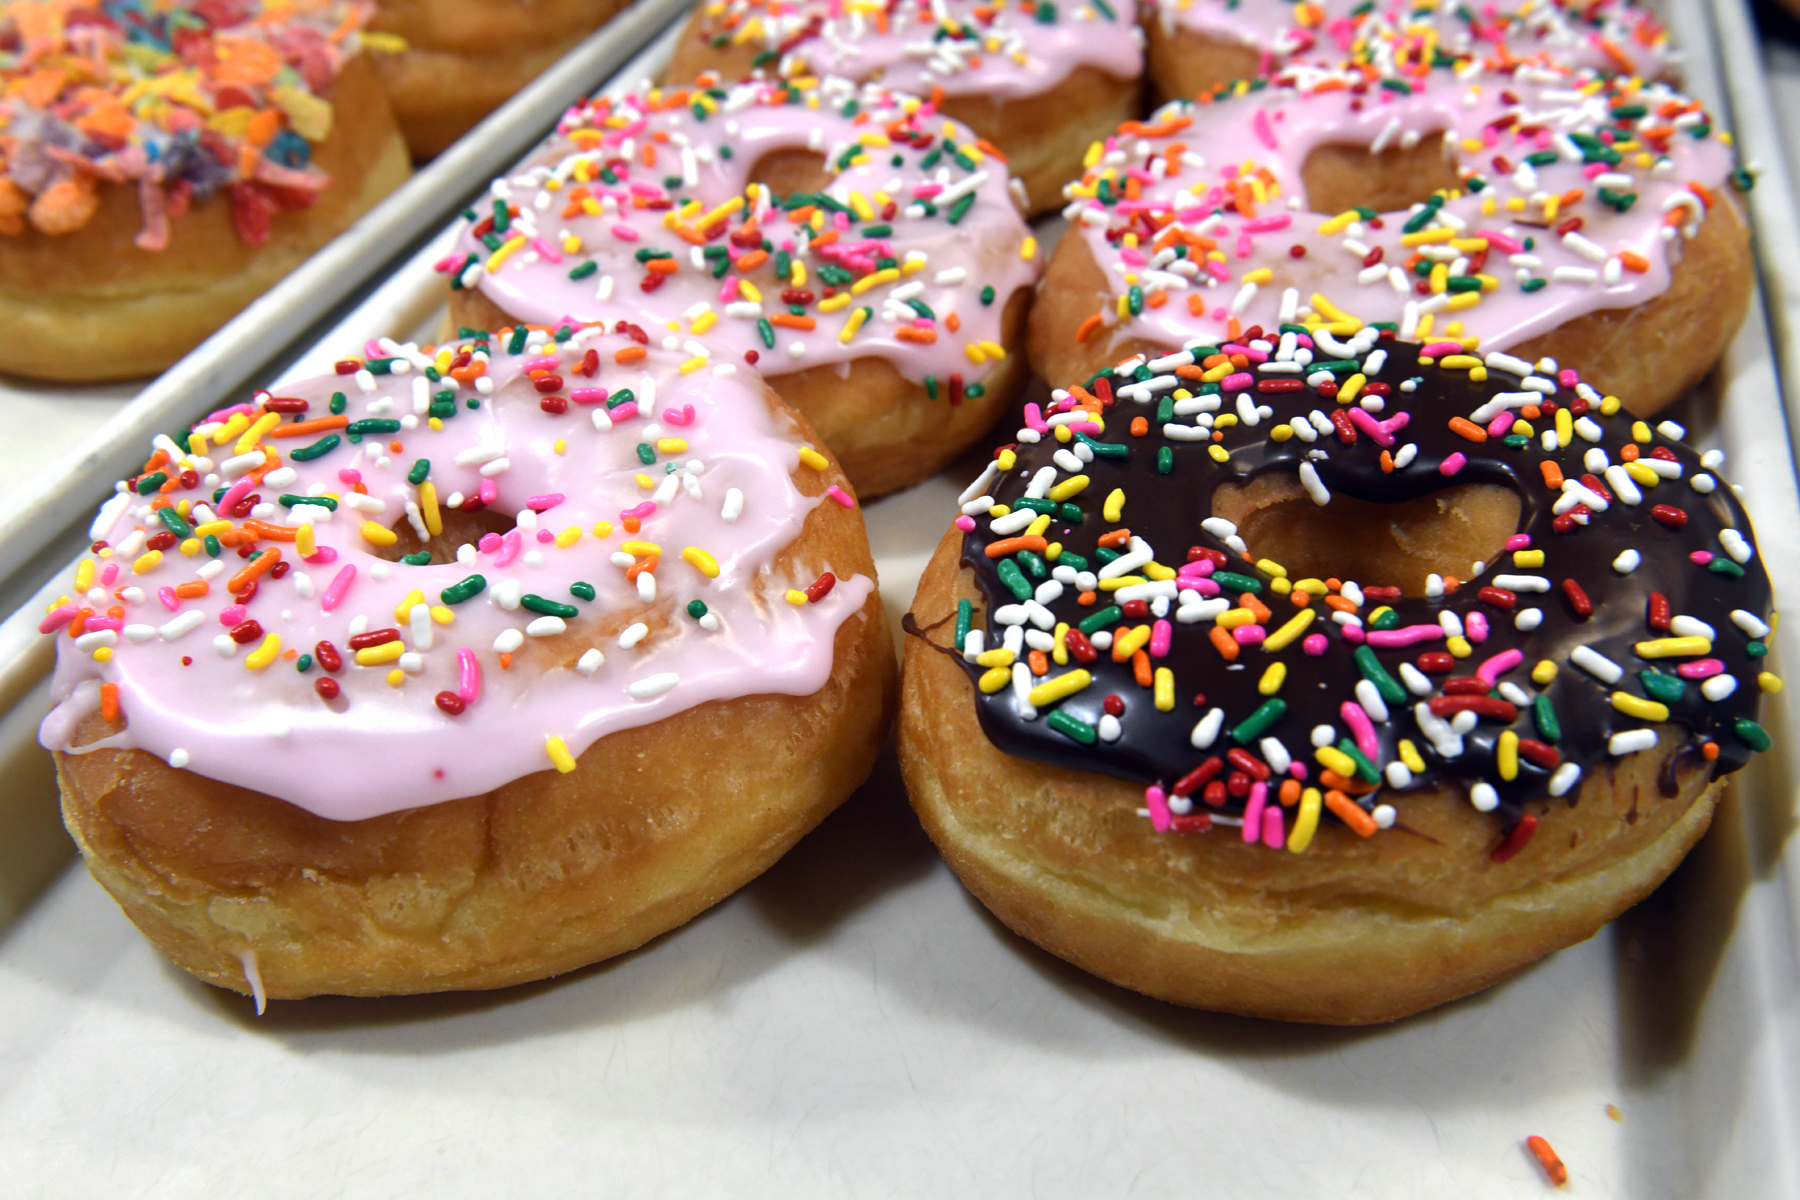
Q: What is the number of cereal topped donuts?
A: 1